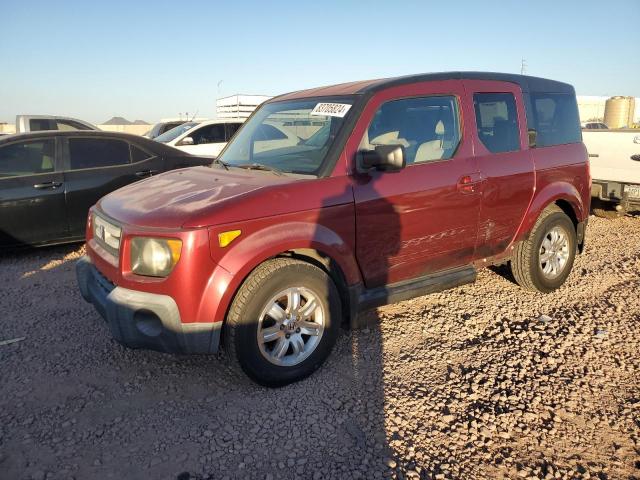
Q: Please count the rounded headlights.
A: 1